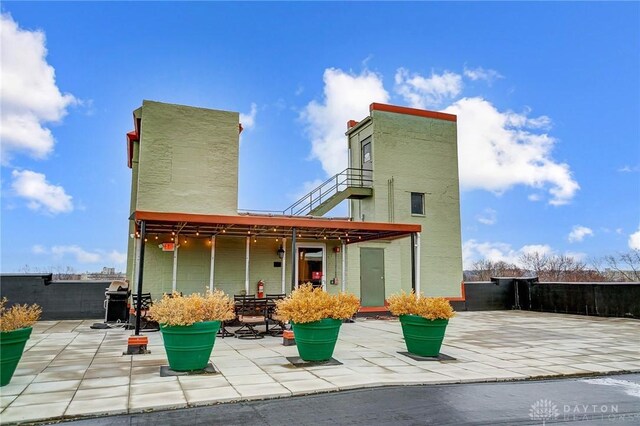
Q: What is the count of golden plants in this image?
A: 4